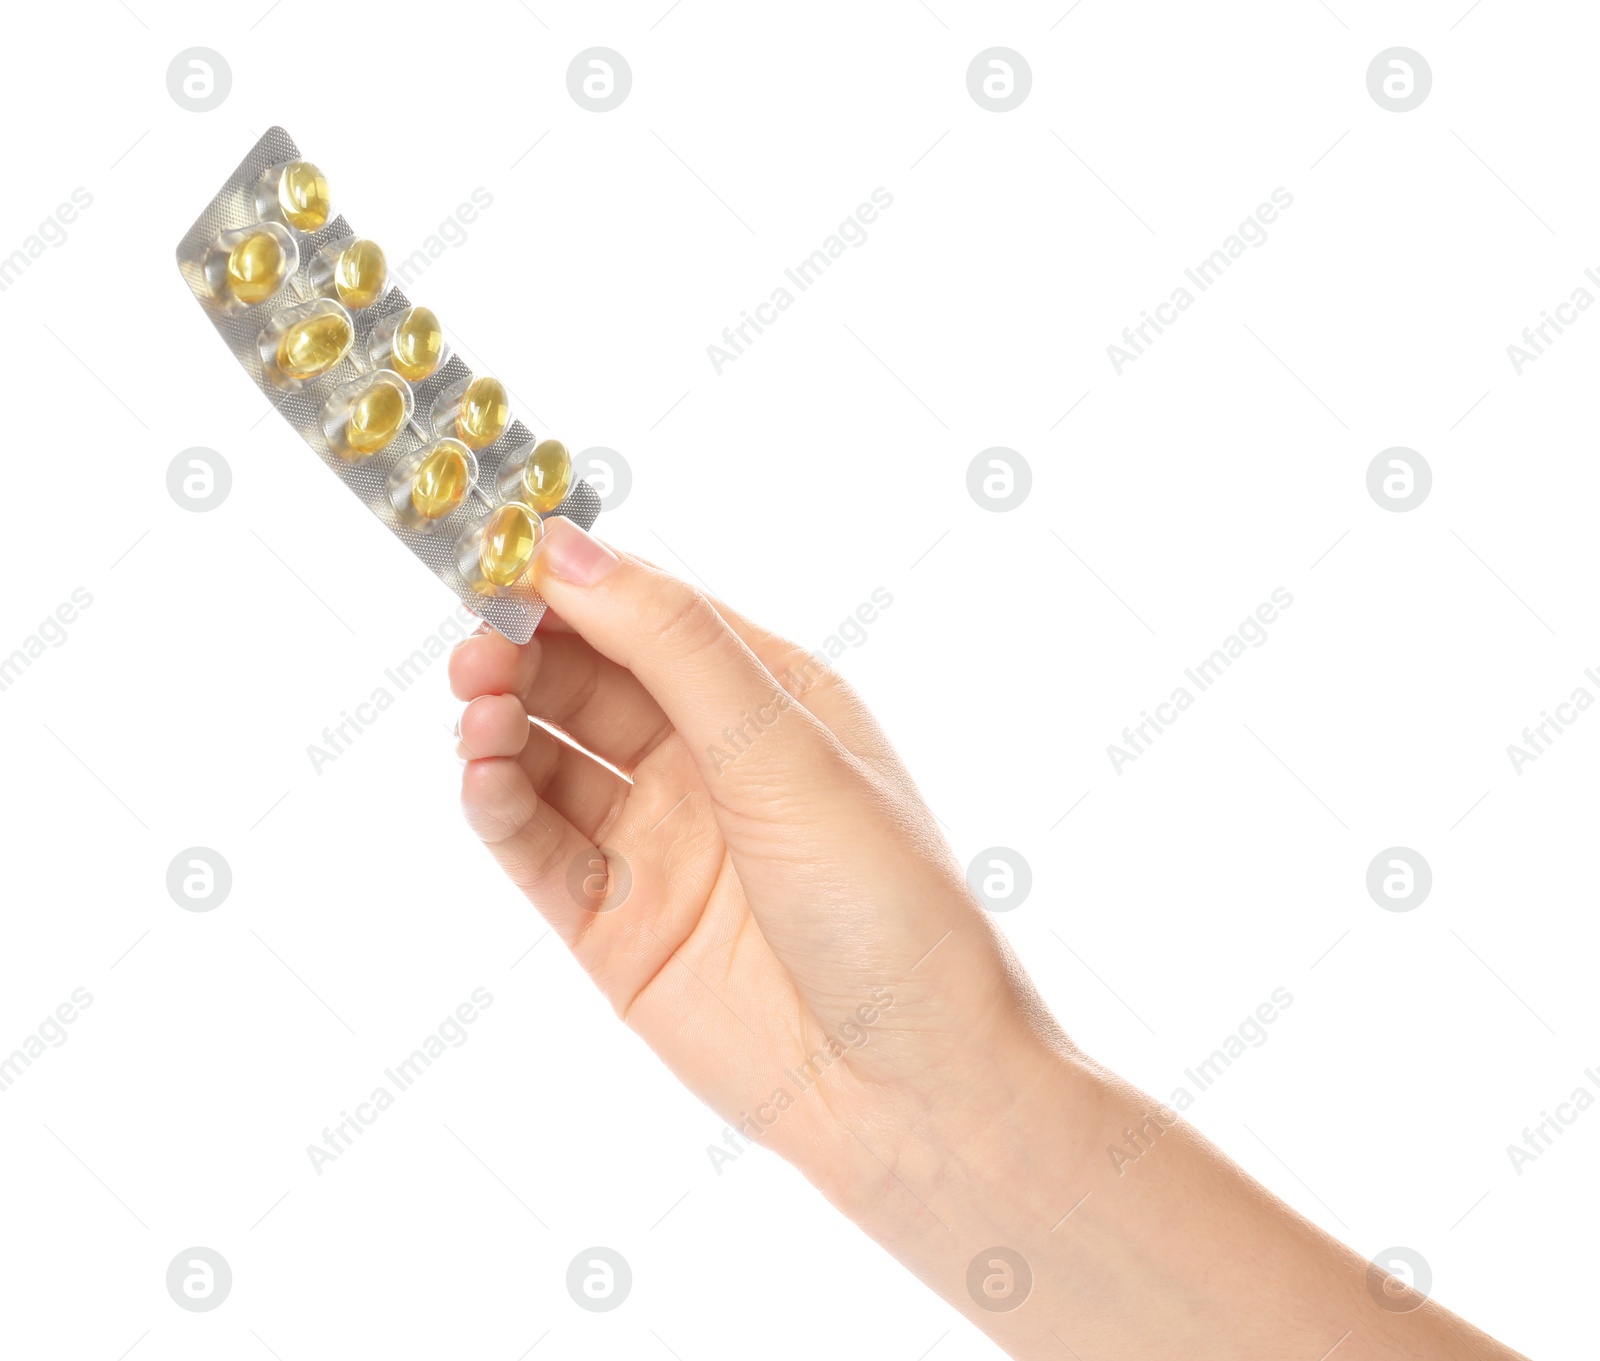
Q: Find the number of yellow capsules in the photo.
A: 10